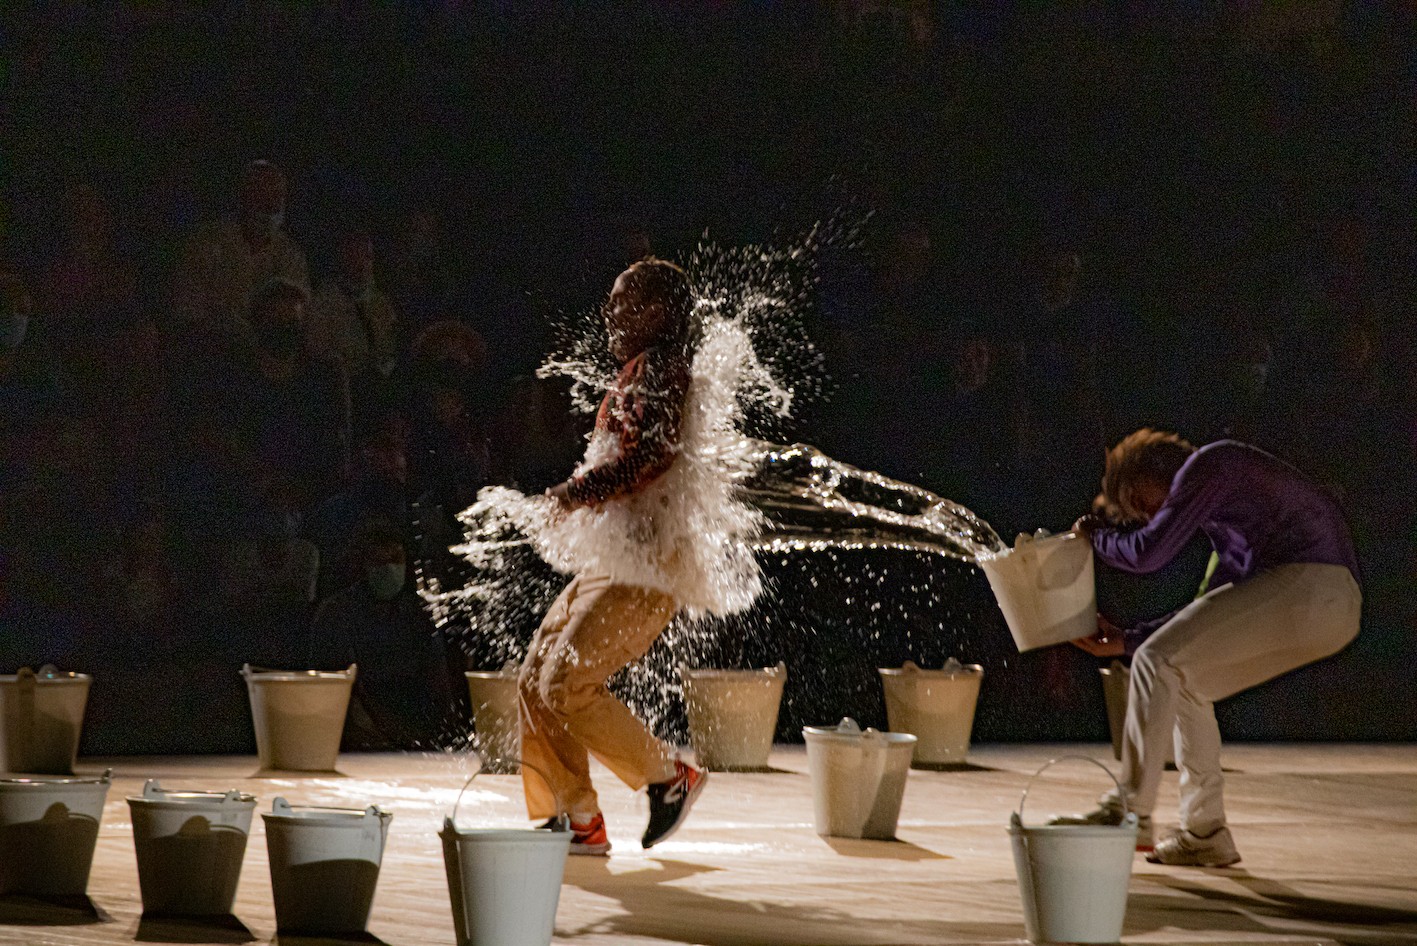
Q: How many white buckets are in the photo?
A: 13